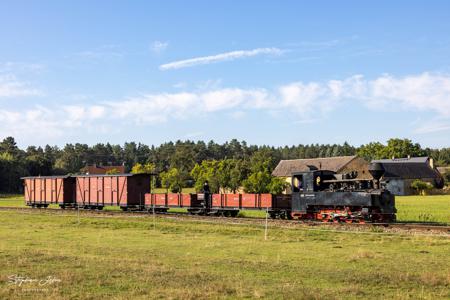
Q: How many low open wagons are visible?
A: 2